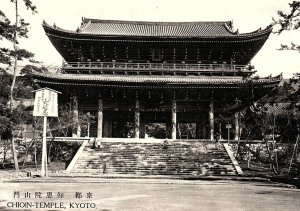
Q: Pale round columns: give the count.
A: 6